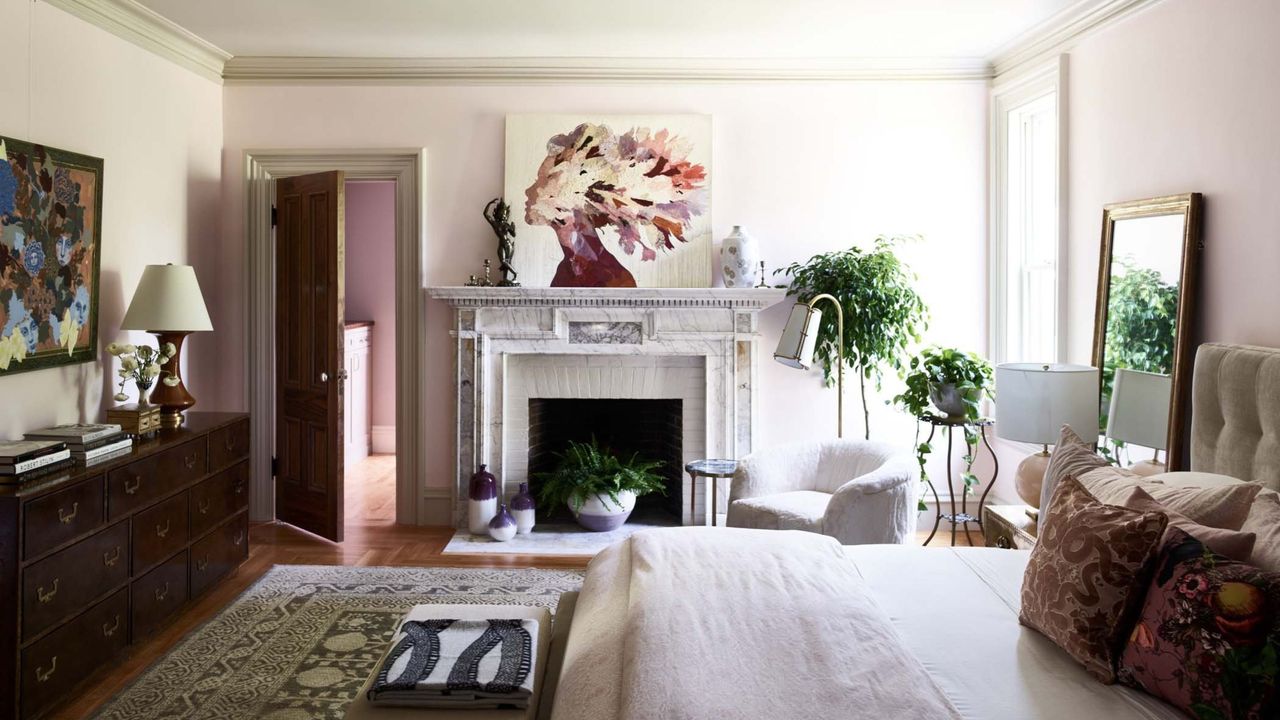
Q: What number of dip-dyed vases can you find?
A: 3